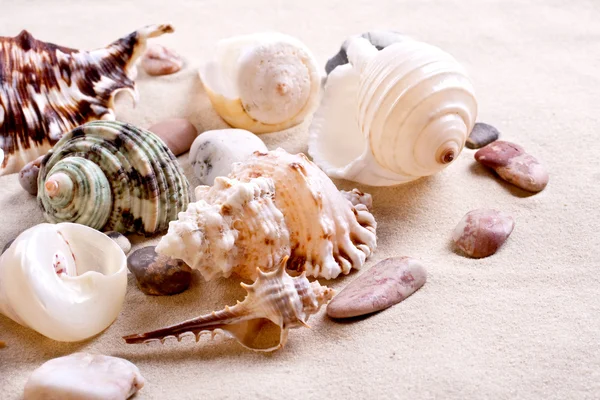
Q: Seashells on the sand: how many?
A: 7